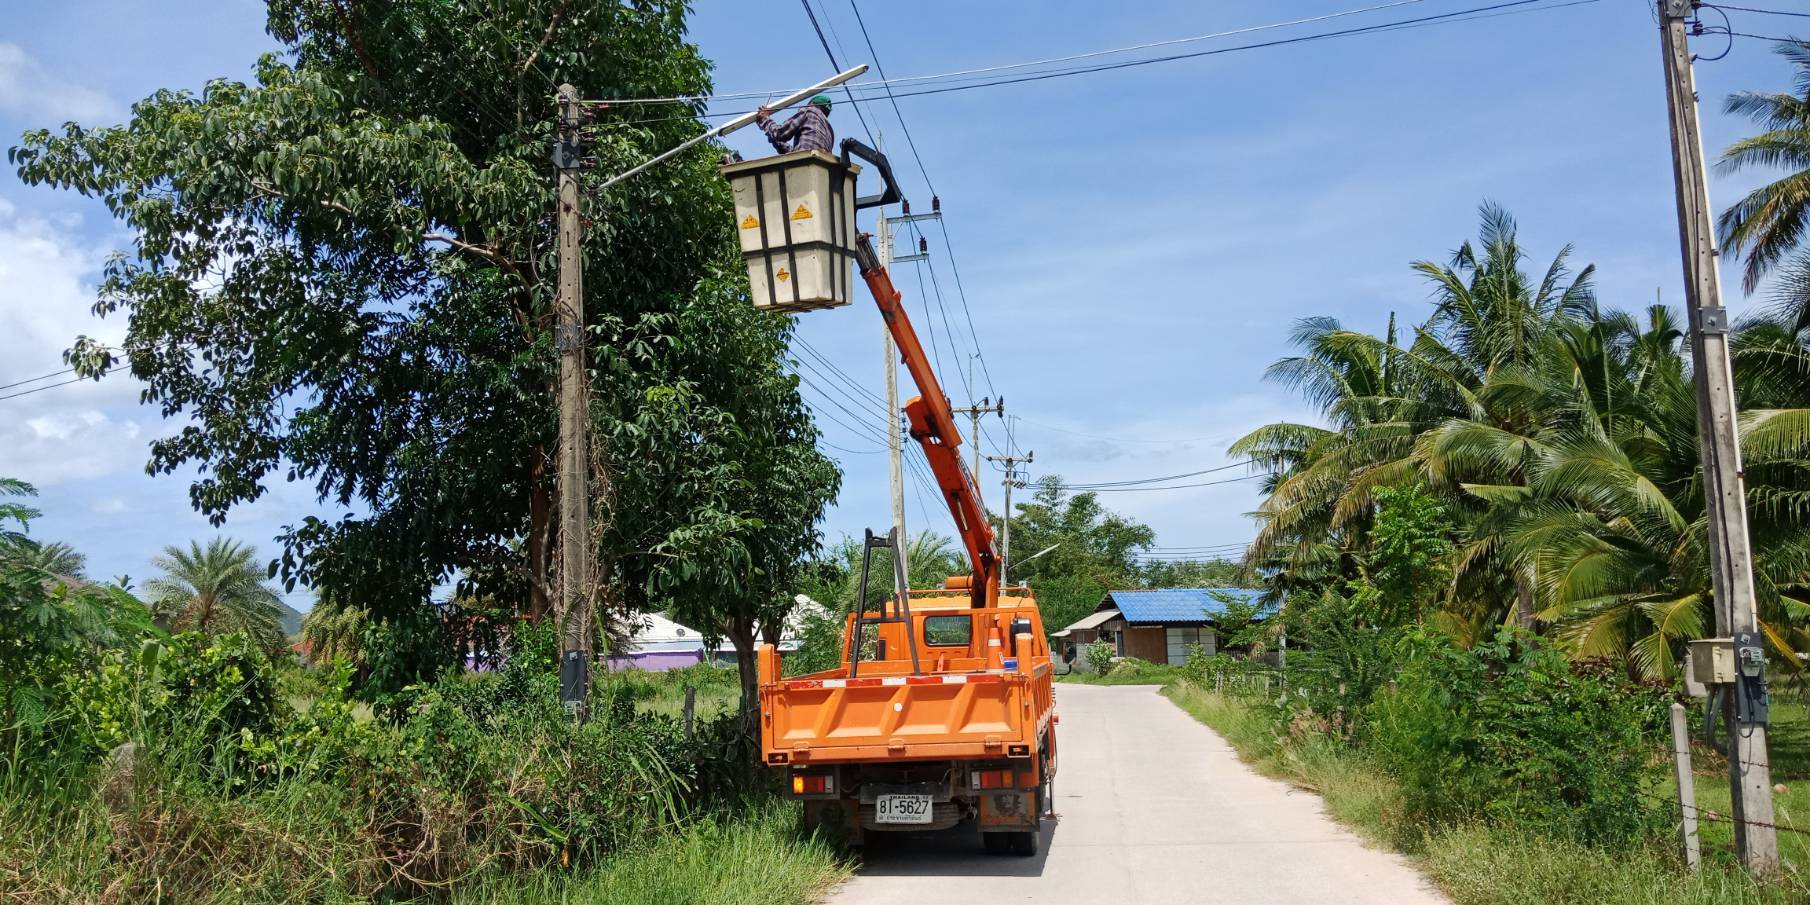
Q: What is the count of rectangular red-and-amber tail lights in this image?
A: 2